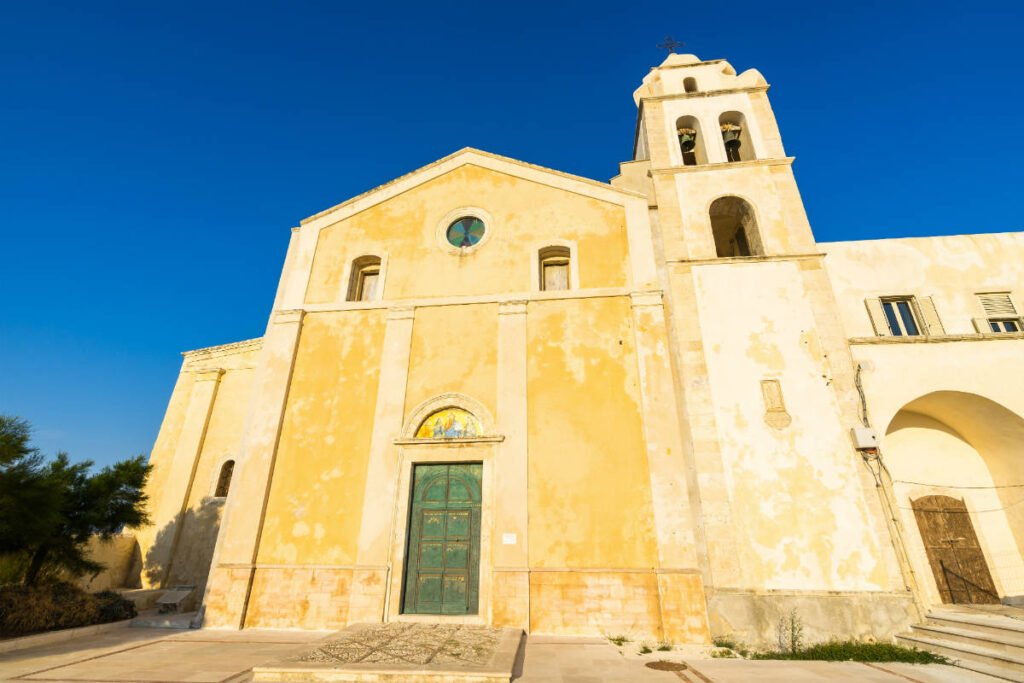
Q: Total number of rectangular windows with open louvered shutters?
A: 2